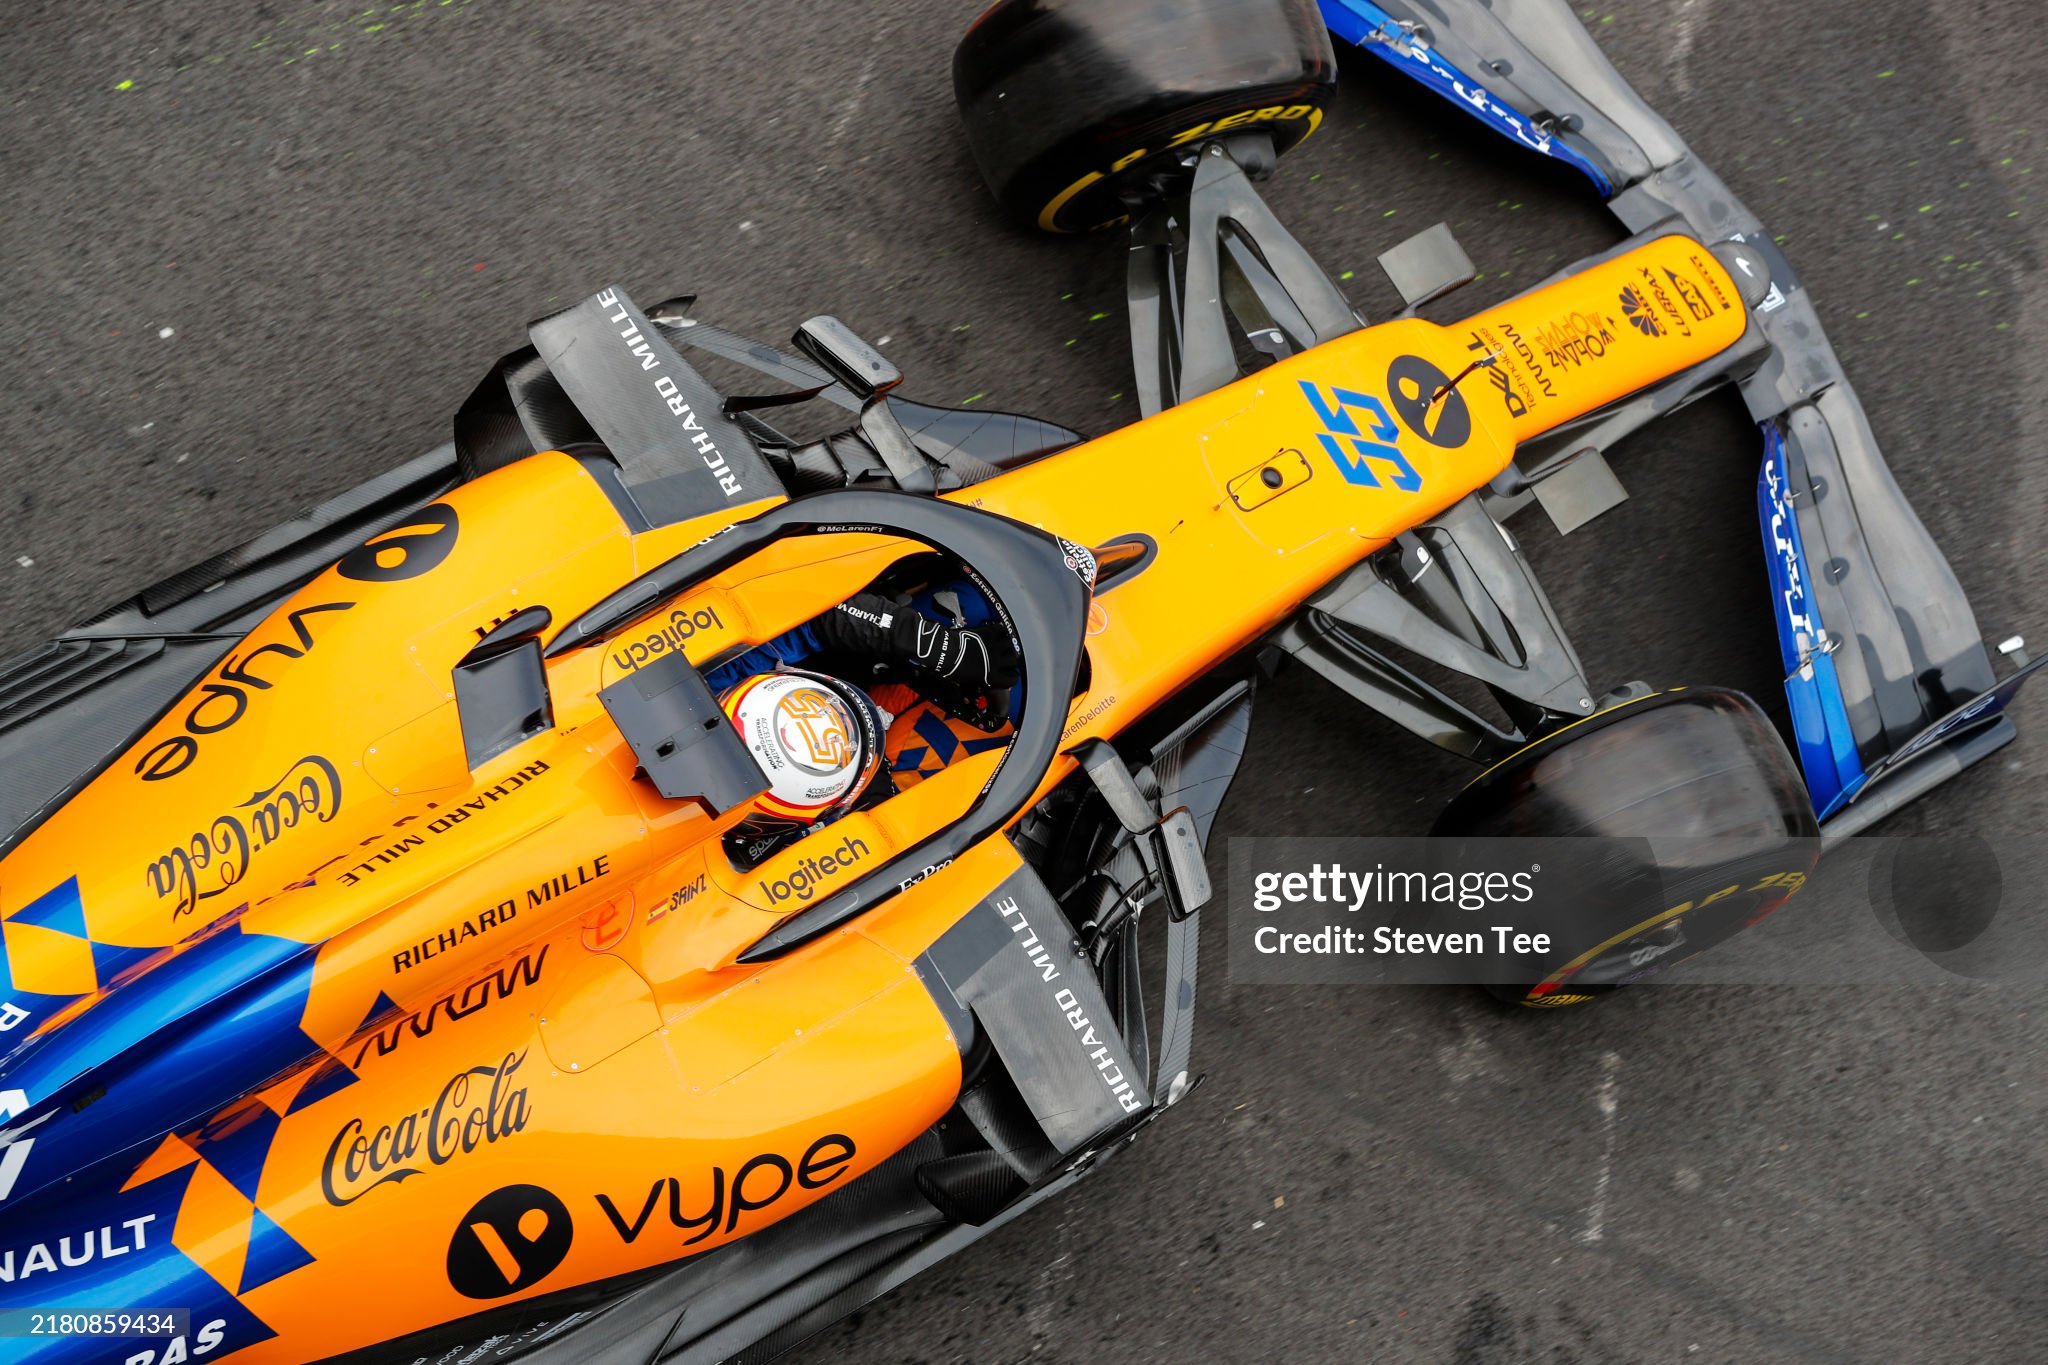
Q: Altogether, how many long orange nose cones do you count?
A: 1